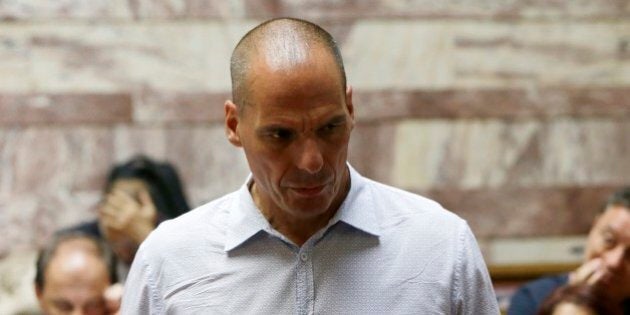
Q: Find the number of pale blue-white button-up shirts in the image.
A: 1